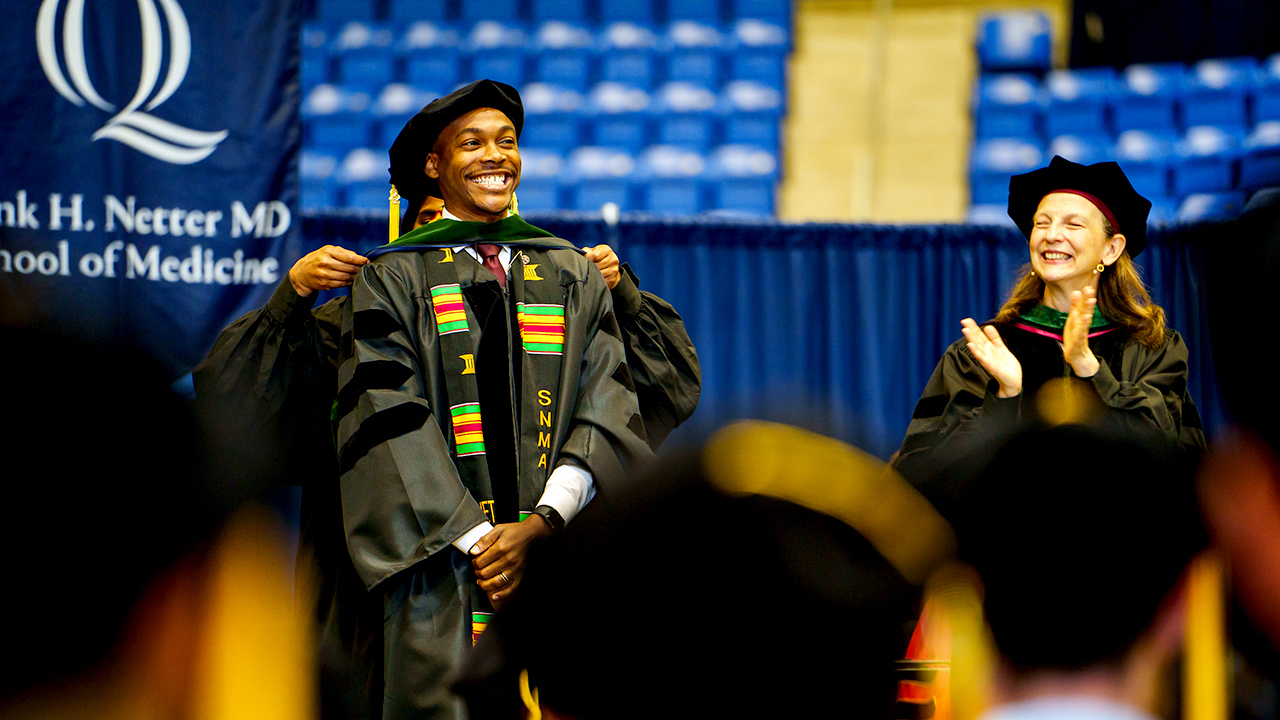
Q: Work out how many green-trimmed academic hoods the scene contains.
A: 2